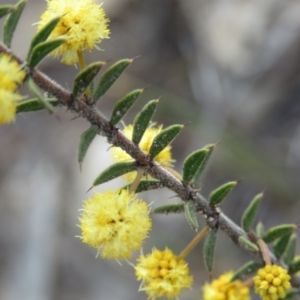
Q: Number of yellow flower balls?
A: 7